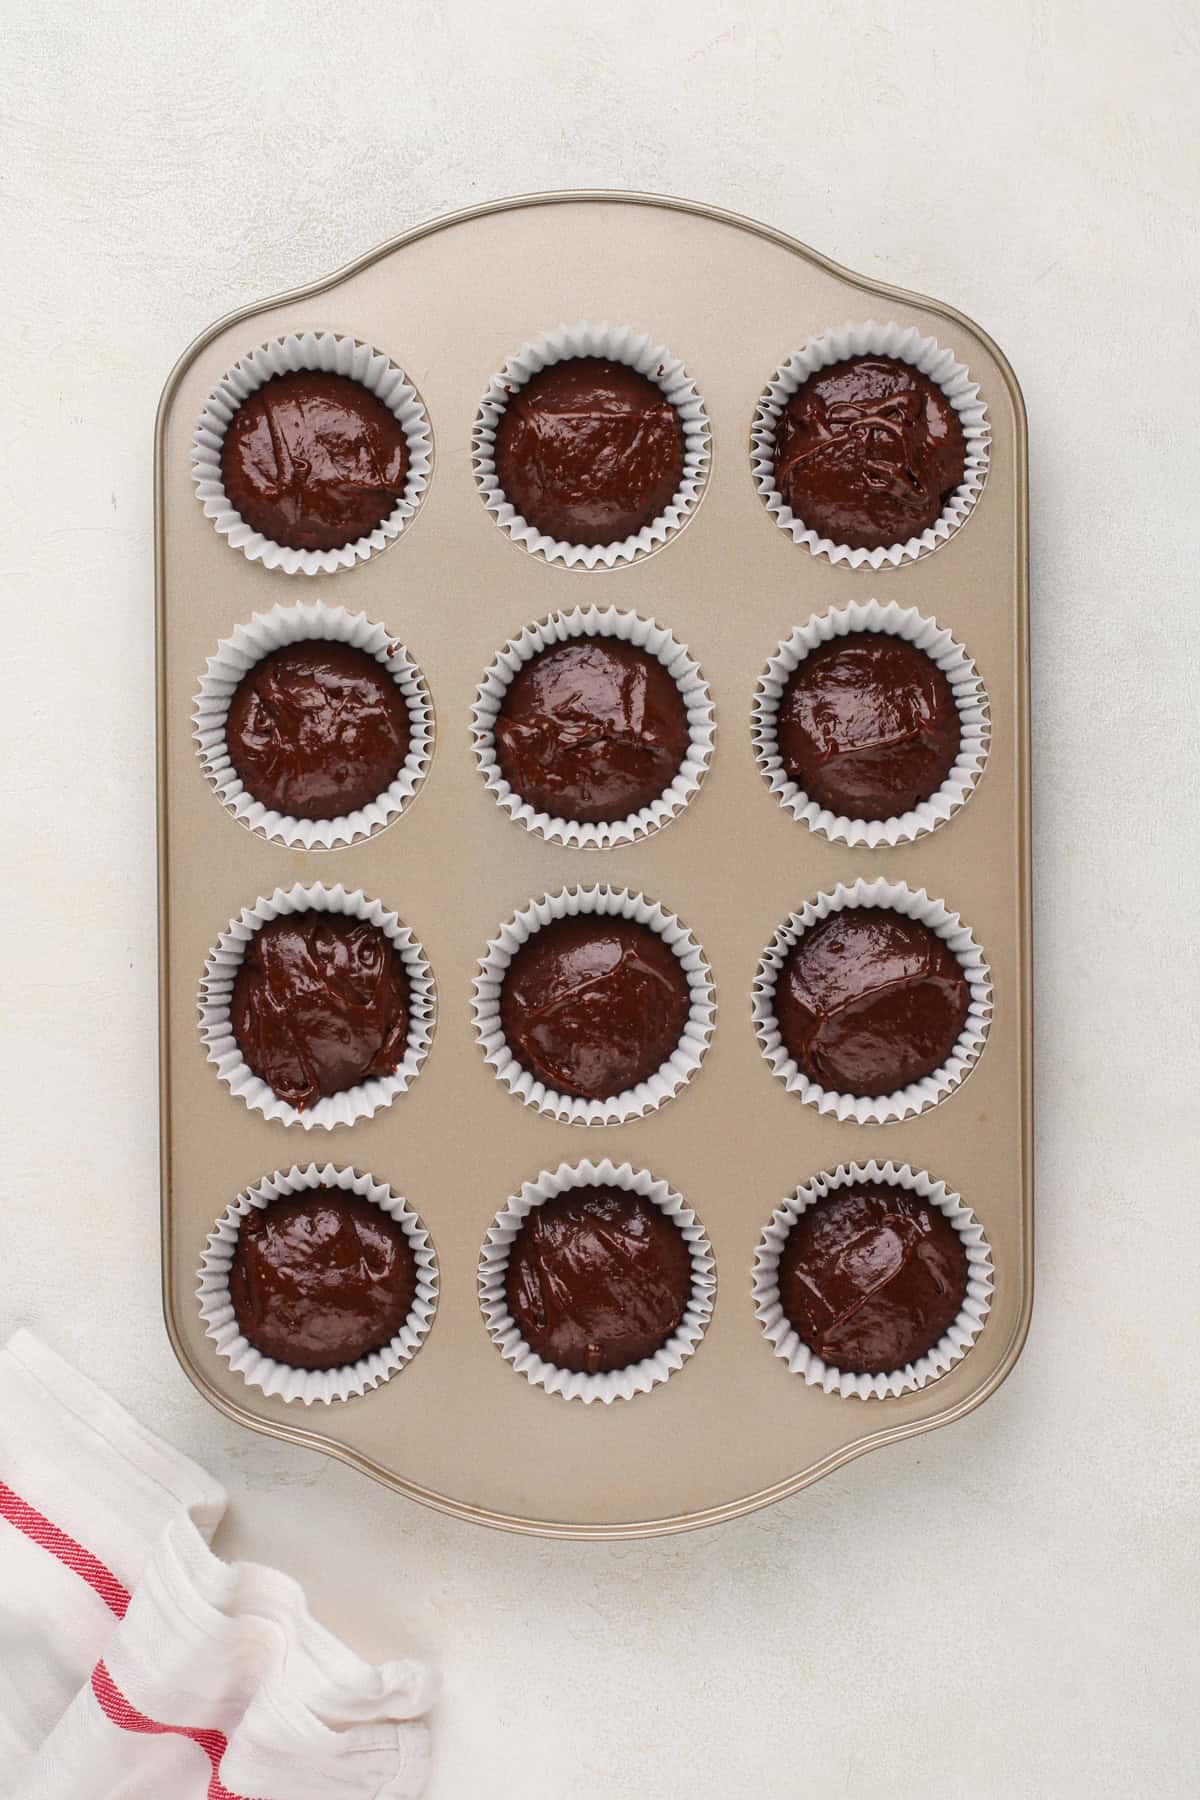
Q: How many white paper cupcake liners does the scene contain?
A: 12